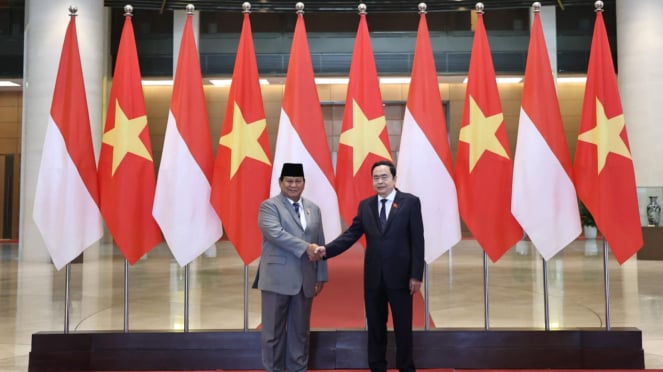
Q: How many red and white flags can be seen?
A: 5